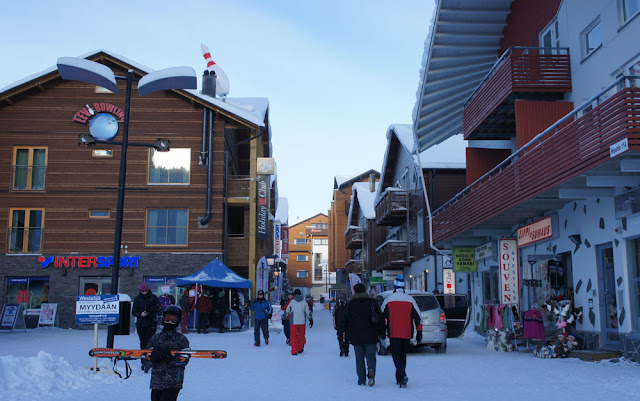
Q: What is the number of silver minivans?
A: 1